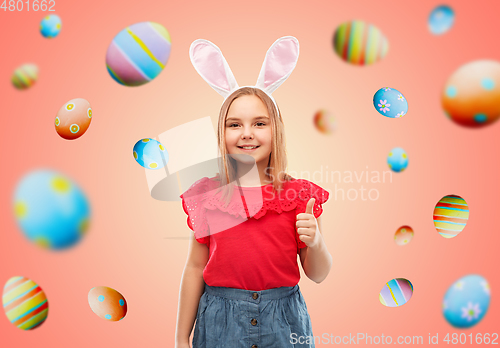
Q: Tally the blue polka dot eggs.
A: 4